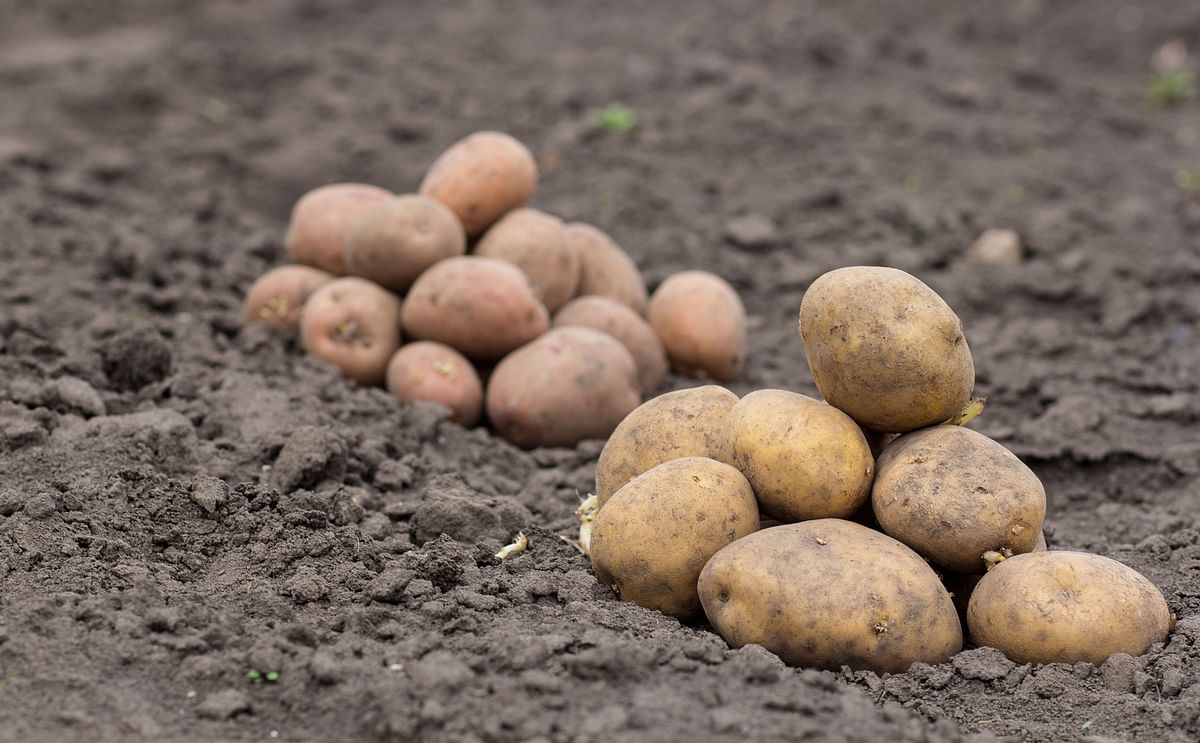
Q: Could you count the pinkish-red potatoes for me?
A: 12